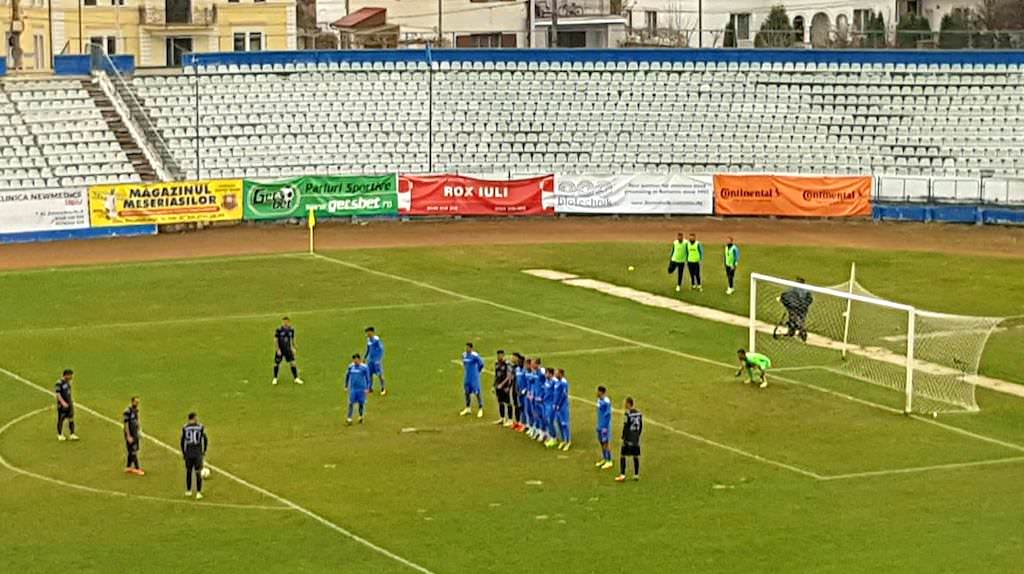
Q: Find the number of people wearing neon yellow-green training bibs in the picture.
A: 3